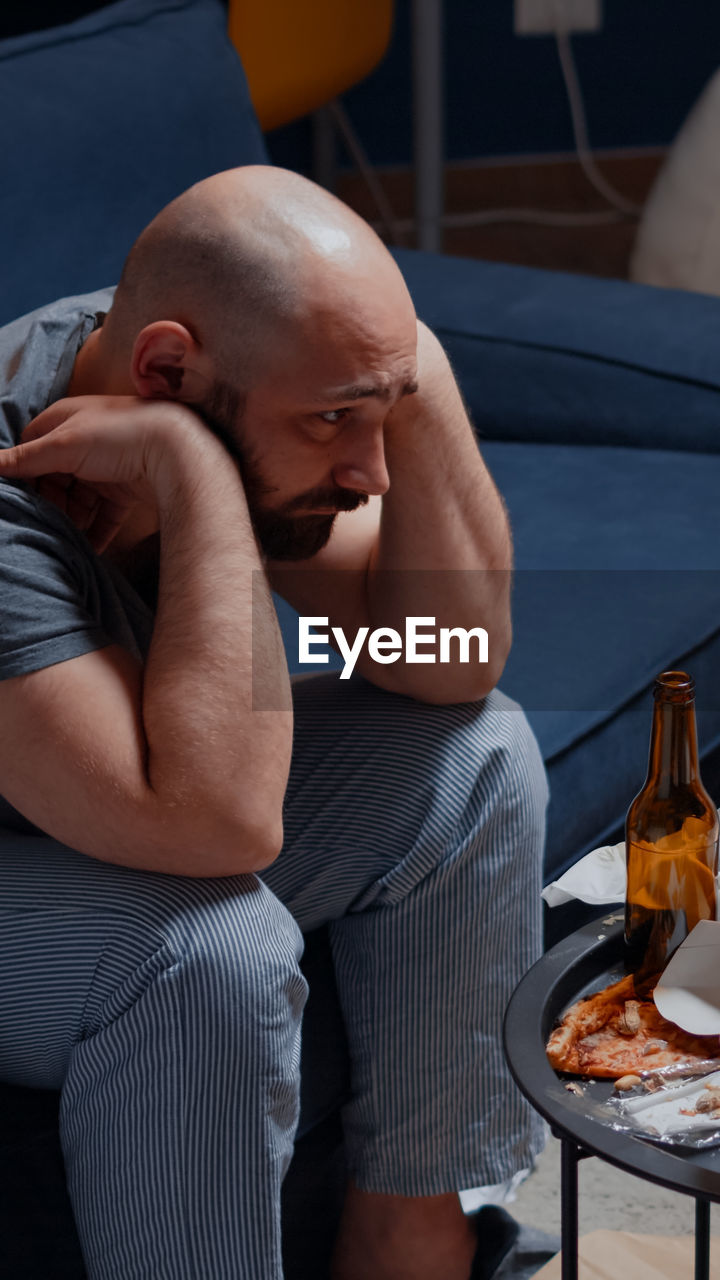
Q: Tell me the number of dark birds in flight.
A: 0